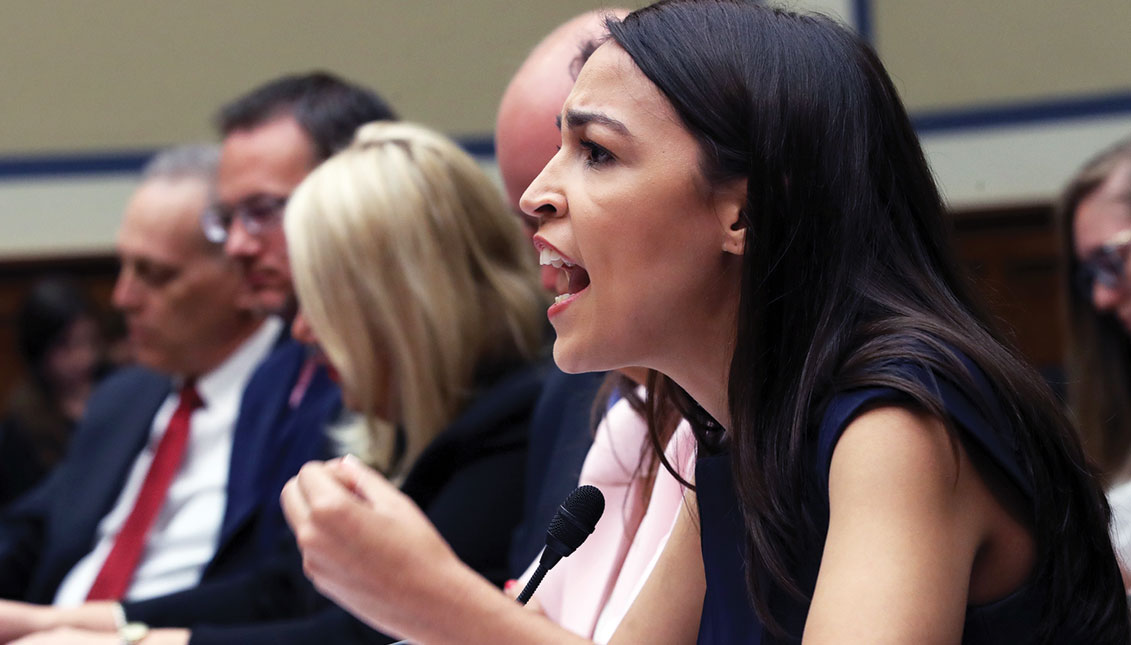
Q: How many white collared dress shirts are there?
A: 1